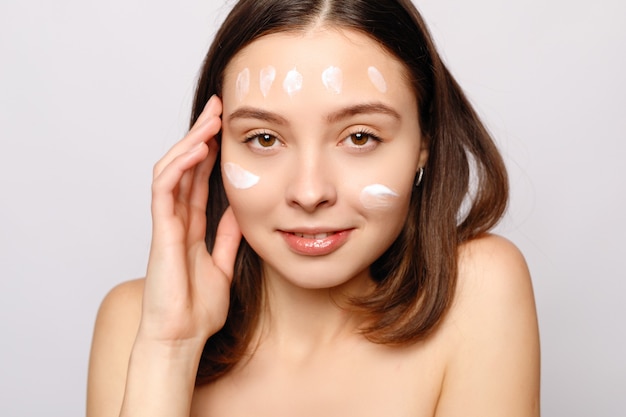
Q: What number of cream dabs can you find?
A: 7